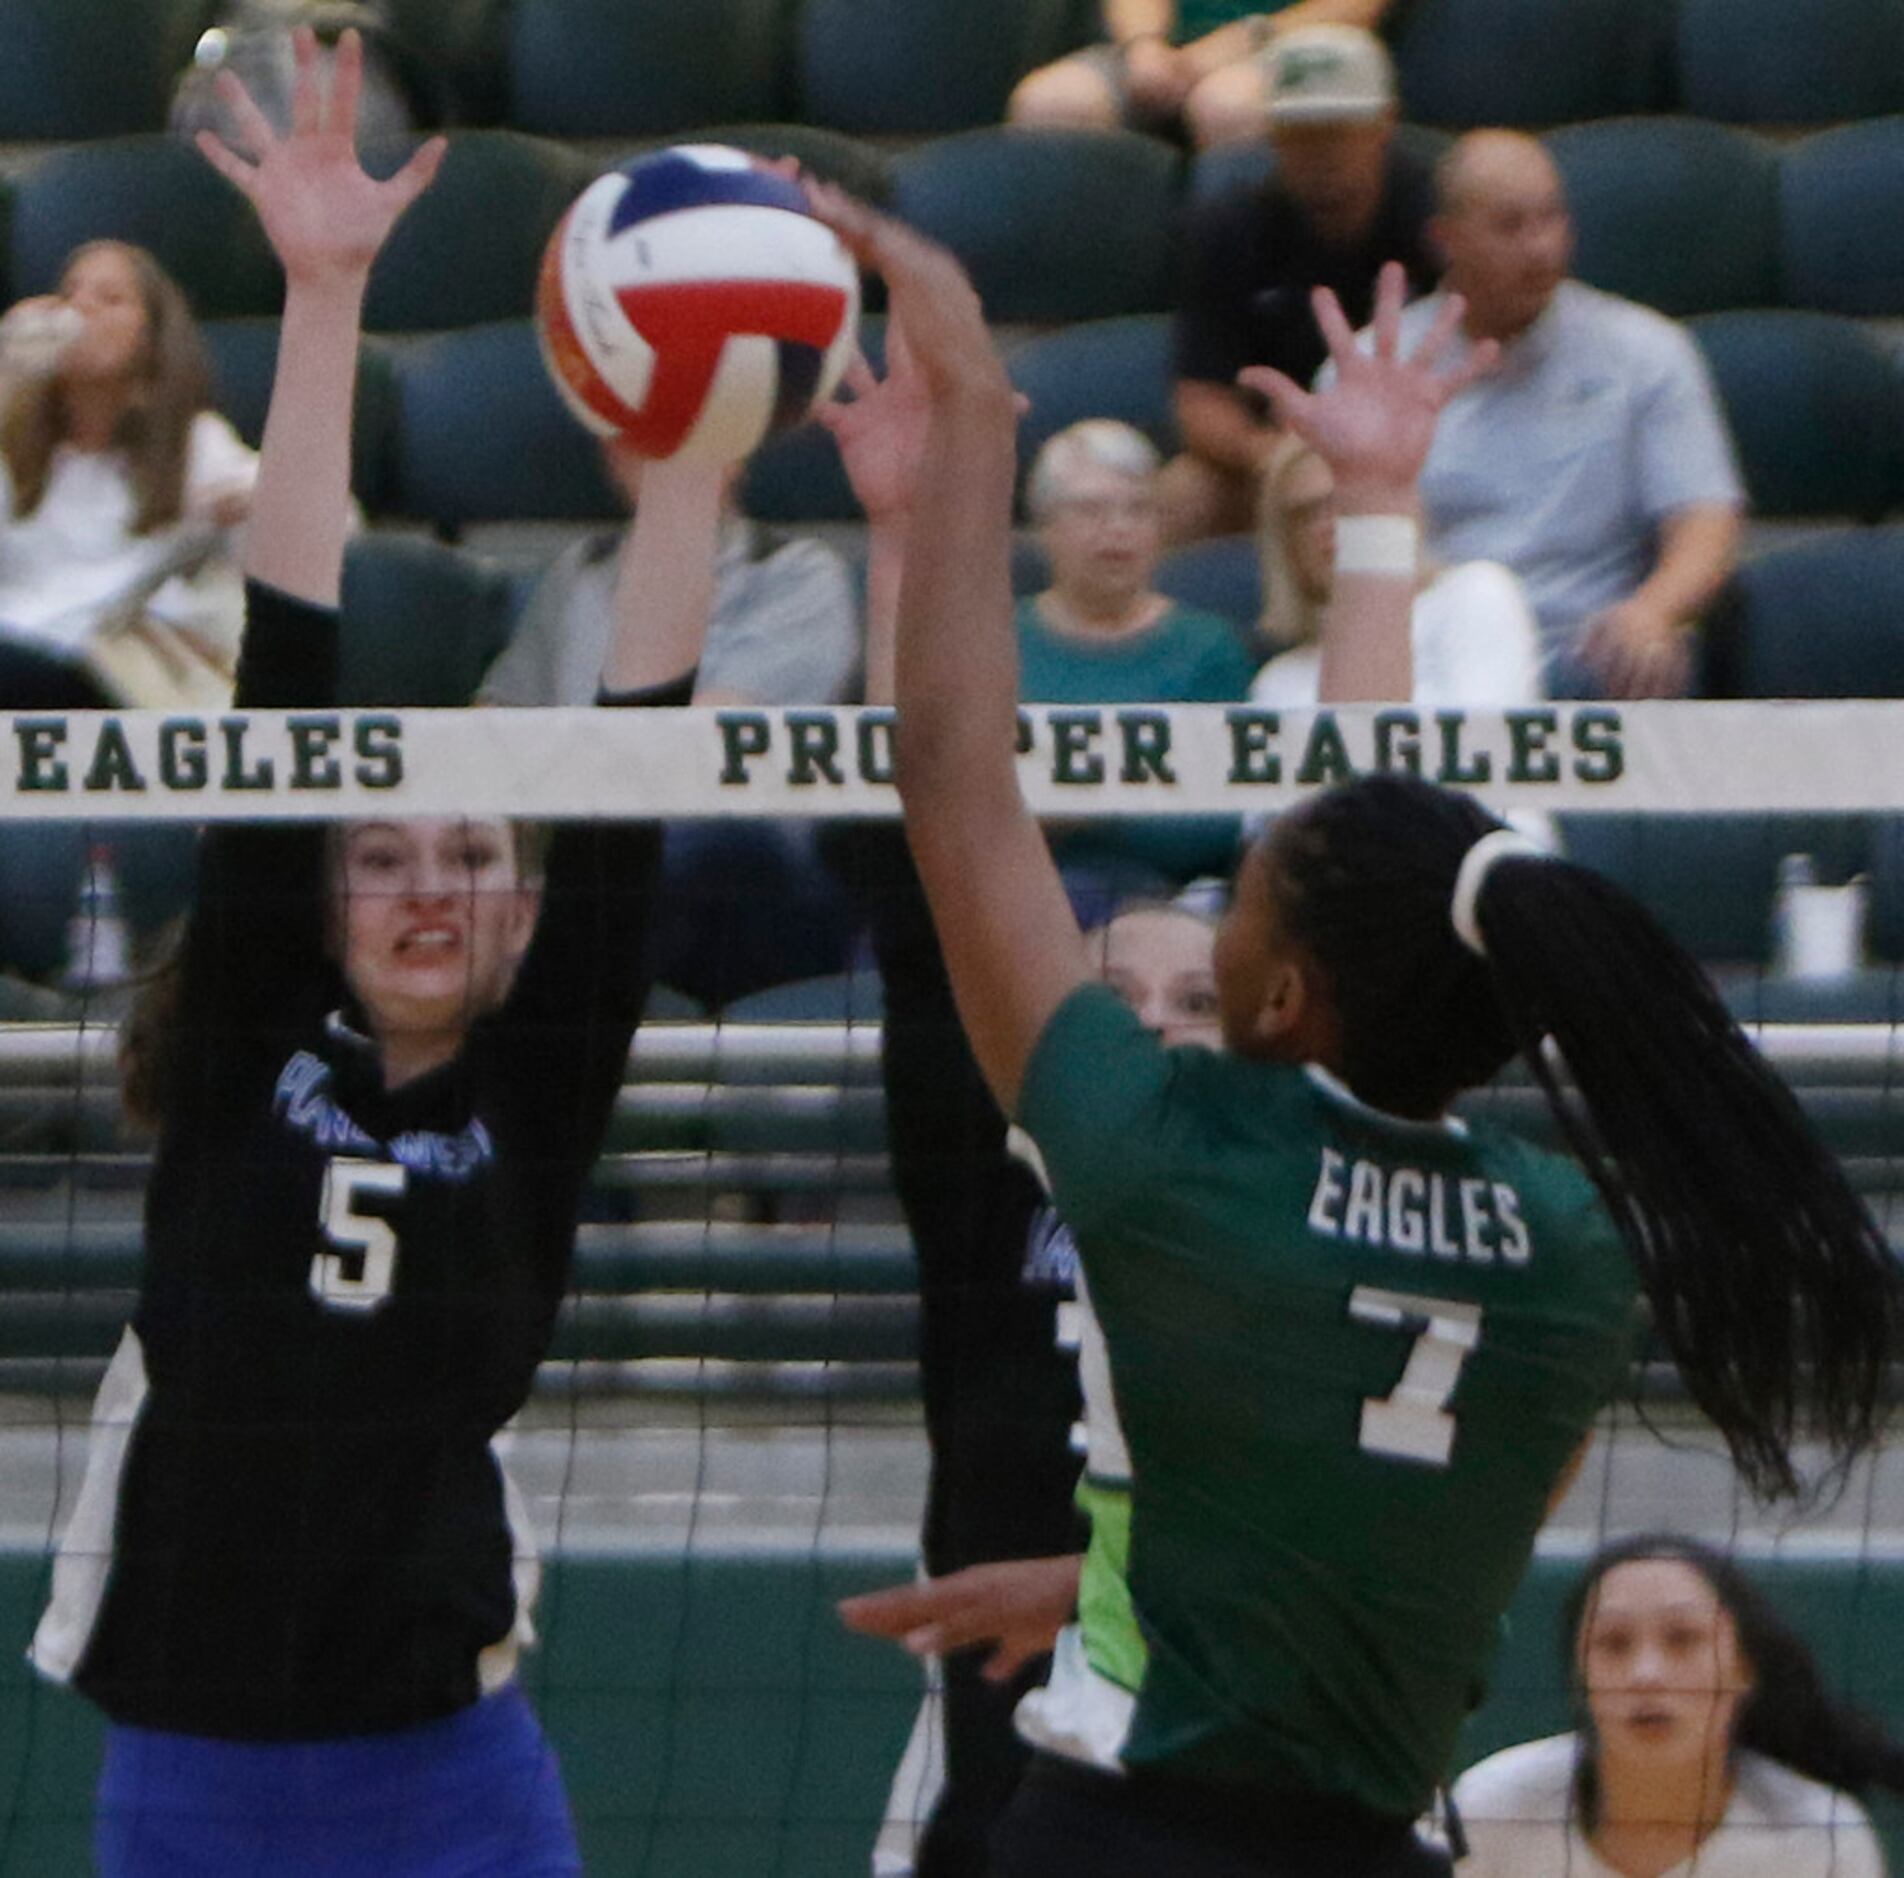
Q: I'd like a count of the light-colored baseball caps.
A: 1